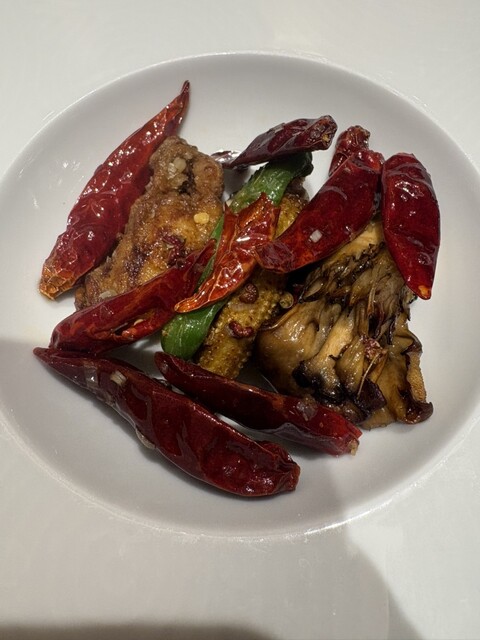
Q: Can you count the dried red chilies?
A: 9